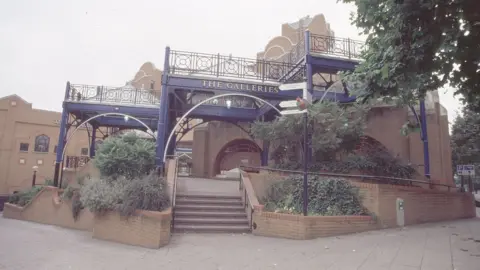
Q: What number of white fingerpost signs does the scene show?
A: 3